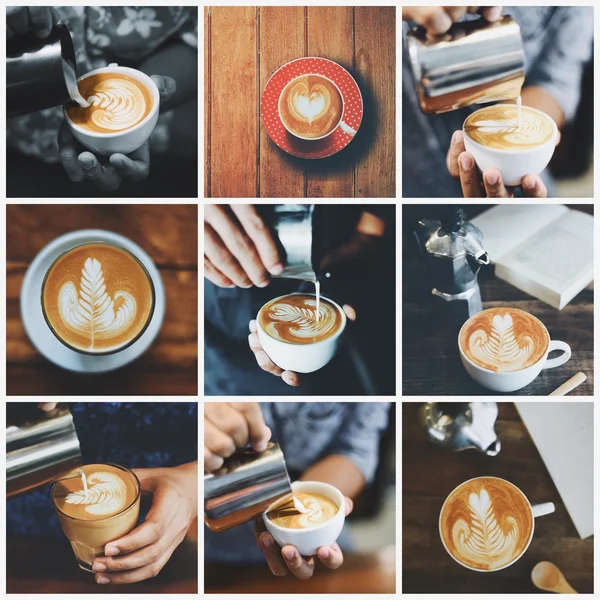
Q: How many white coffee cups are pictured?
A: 7